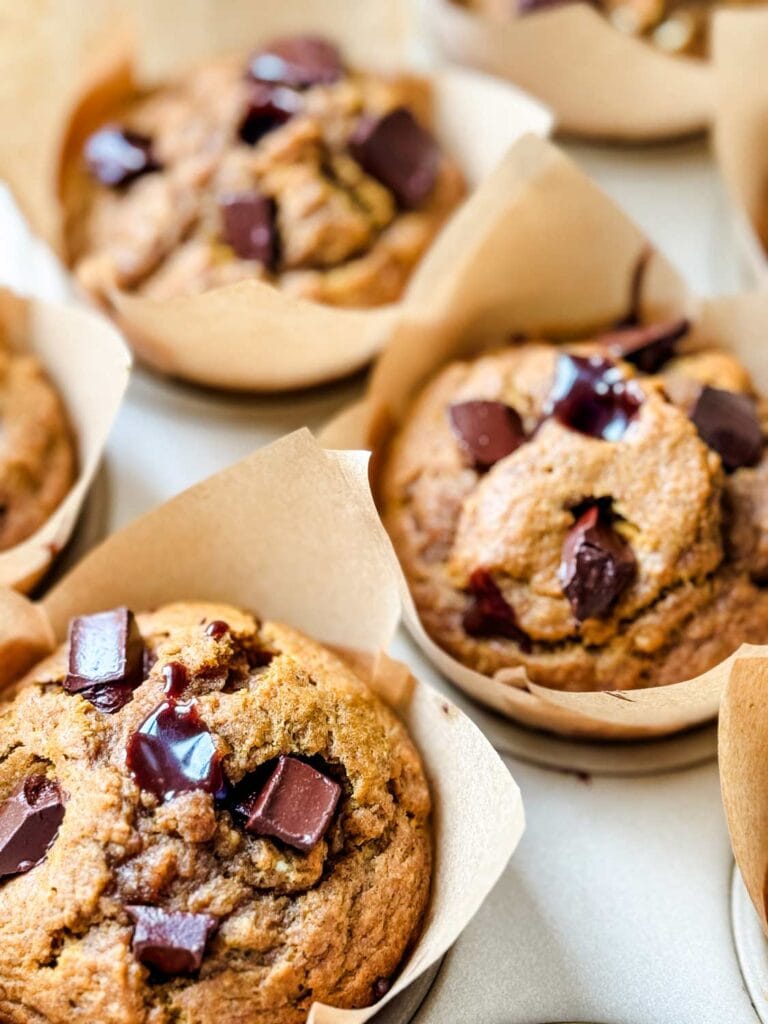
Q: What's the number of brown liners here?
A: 7